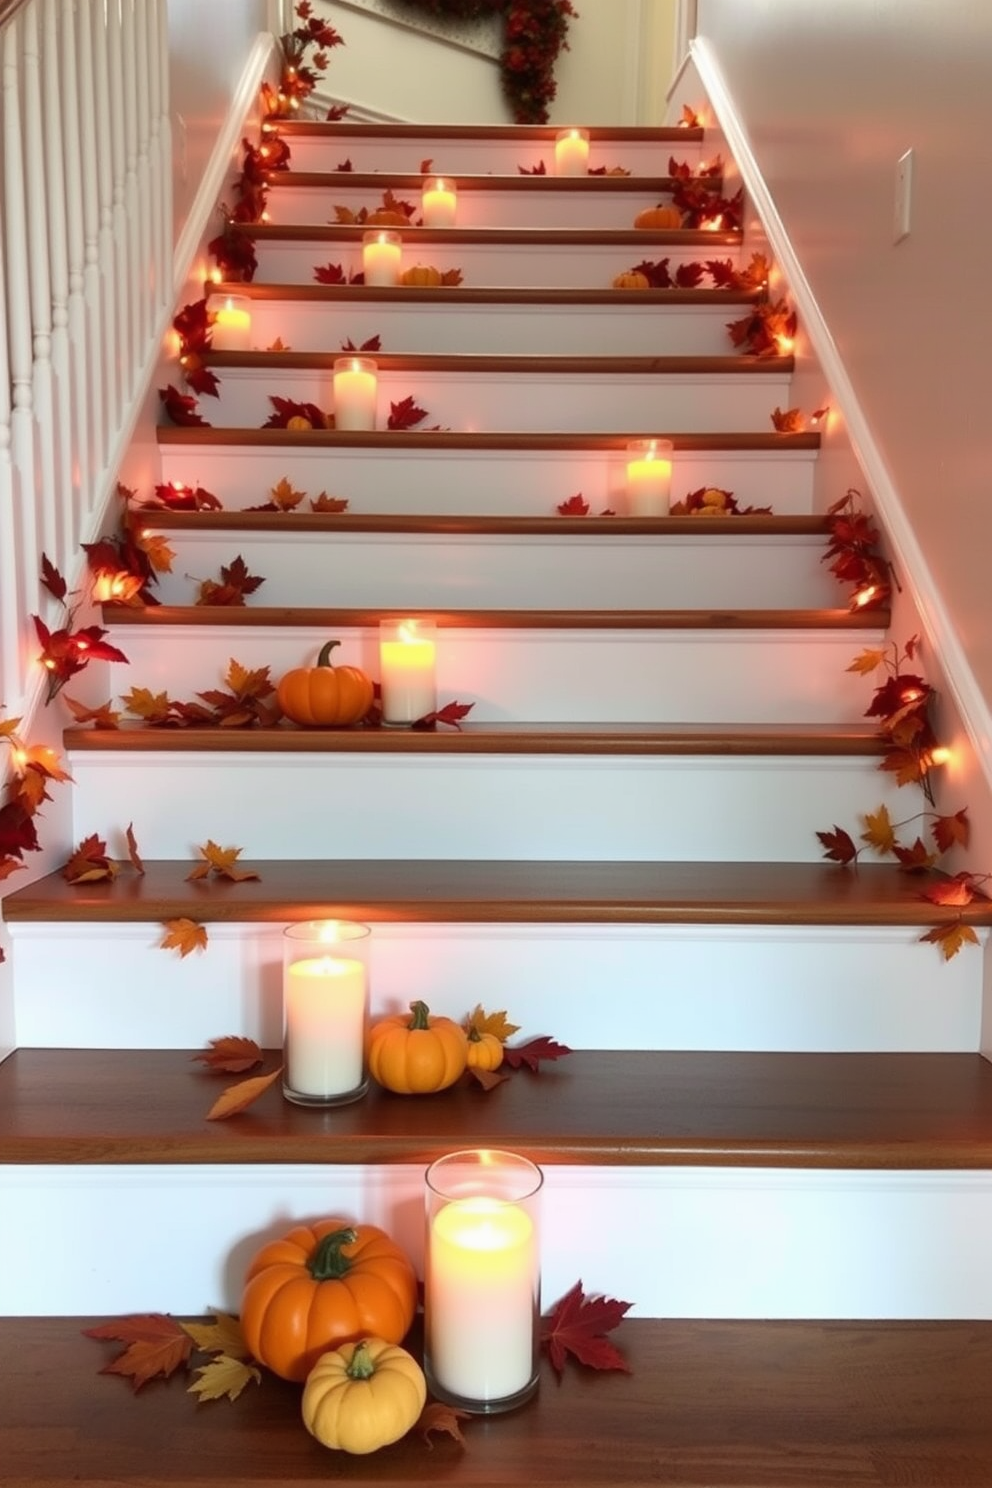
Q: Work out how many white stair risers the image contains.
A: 11